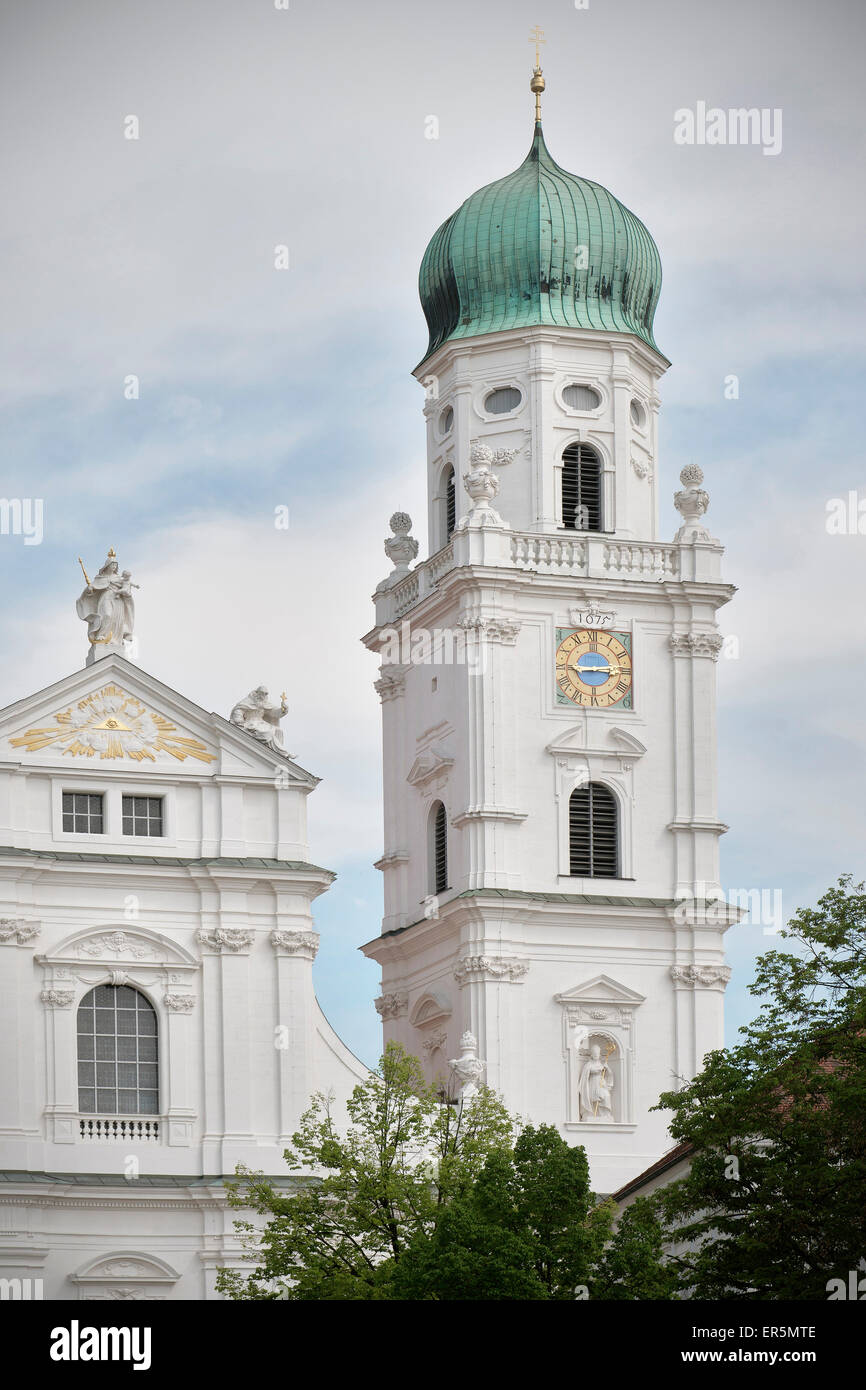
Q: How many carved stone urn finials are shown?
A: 4